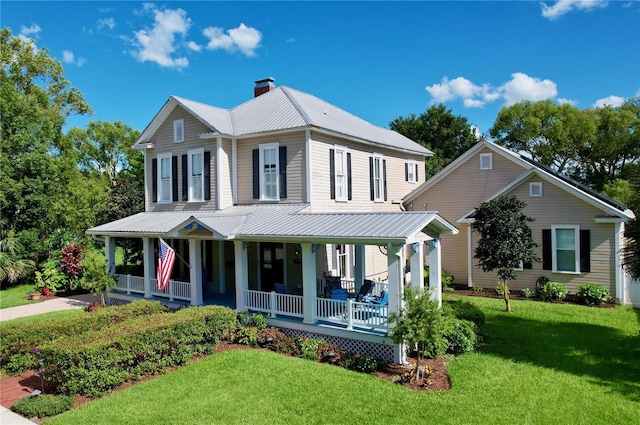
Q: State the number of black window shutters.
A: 15